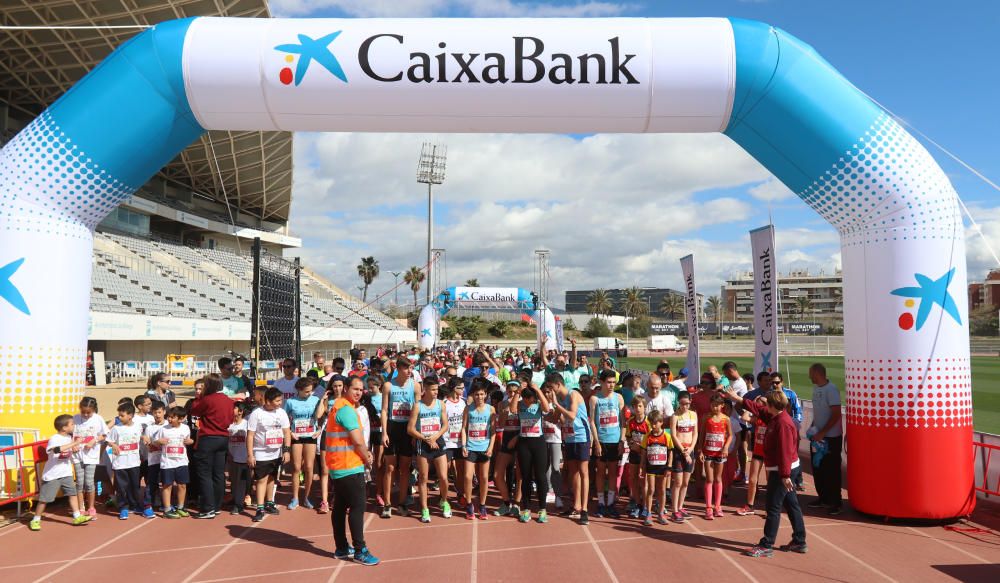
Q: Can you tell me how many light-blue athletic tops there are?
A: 9